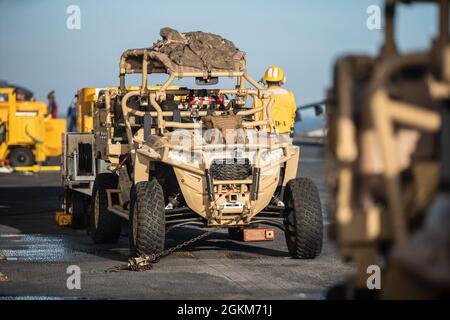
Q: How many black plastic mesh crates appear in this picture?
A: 0